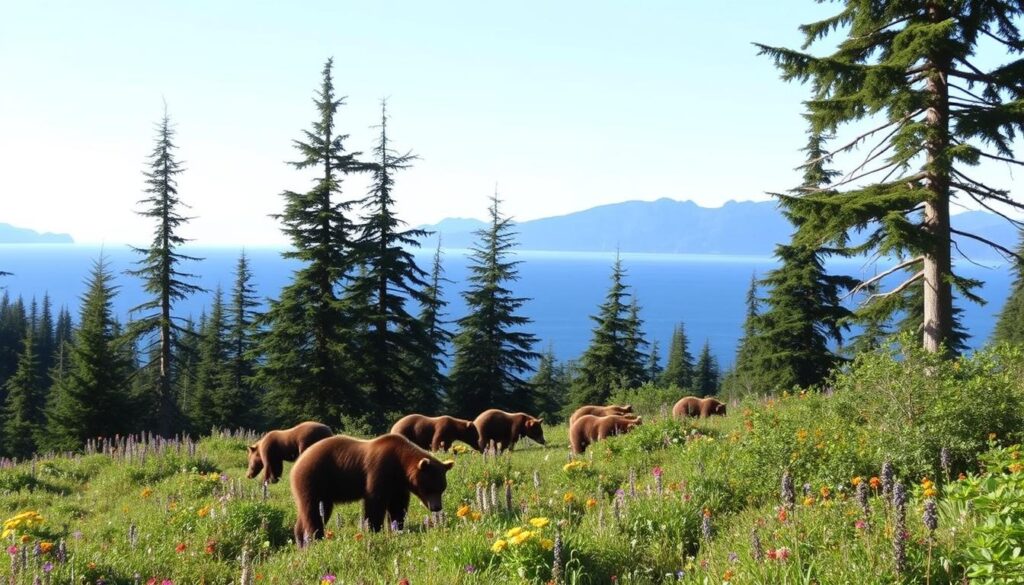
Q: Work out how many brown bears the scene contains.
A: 7